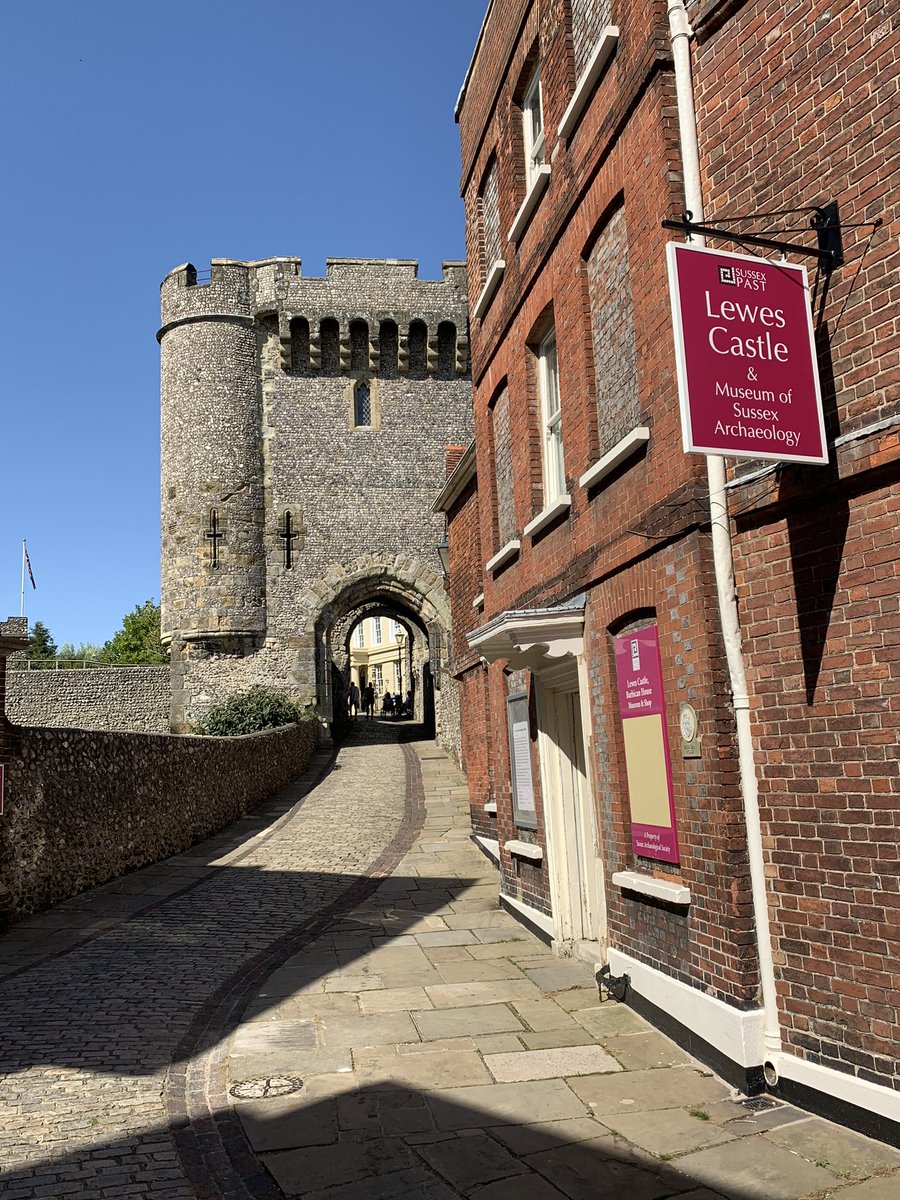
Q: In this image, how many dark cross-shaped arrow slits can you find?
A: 2